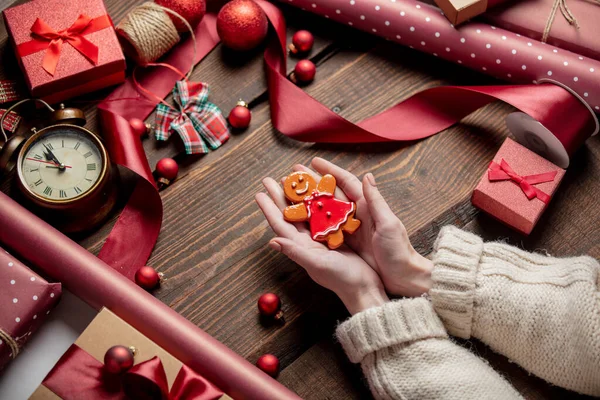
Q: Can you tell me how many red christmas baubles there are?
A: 11